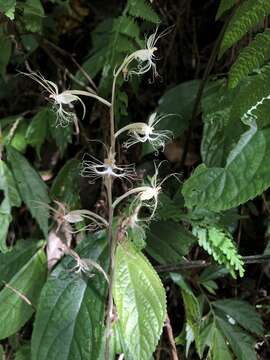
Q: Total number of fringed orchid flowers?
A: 7